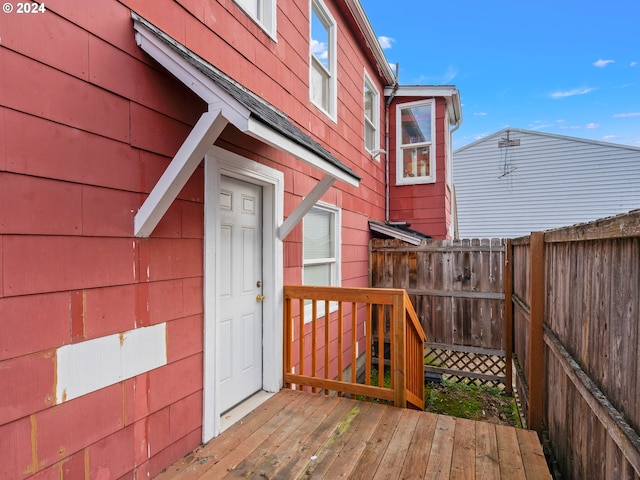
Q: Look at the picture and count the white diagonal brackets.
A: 2